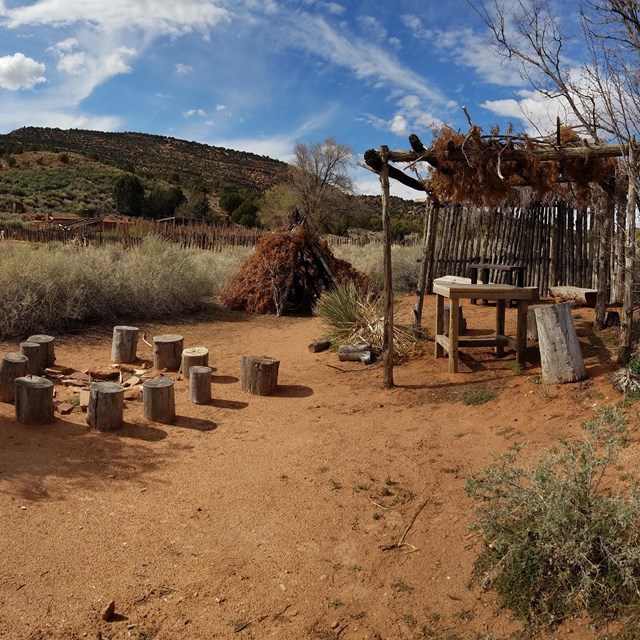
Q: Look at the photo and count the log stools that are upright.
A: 11